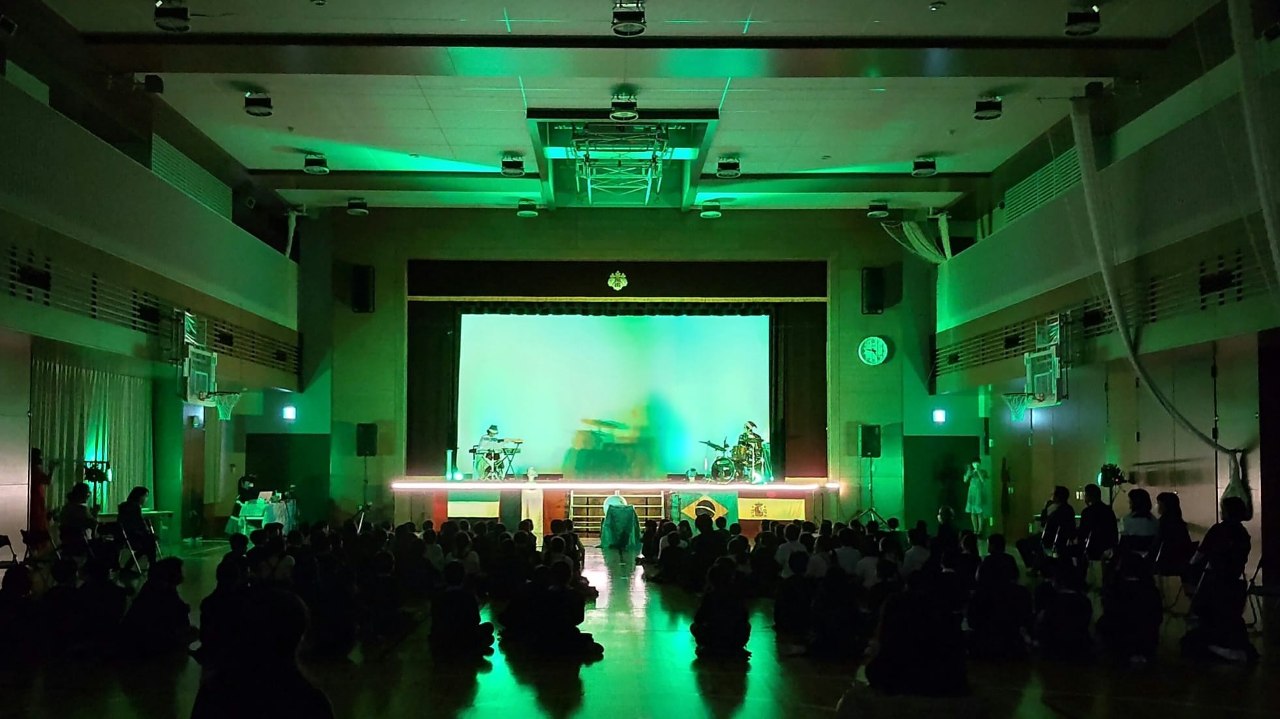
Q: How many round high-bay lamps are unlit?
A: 14